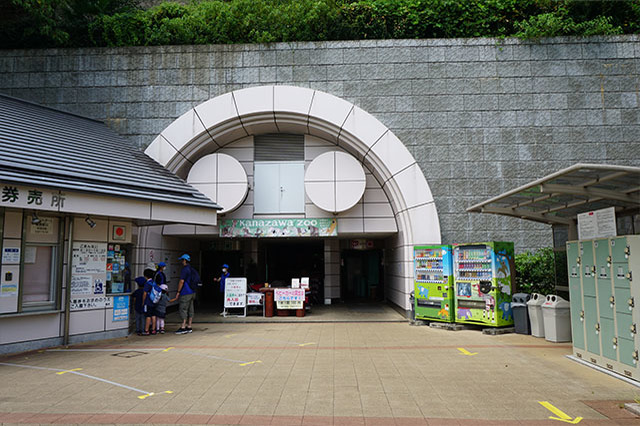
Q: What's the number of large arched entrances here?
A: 1